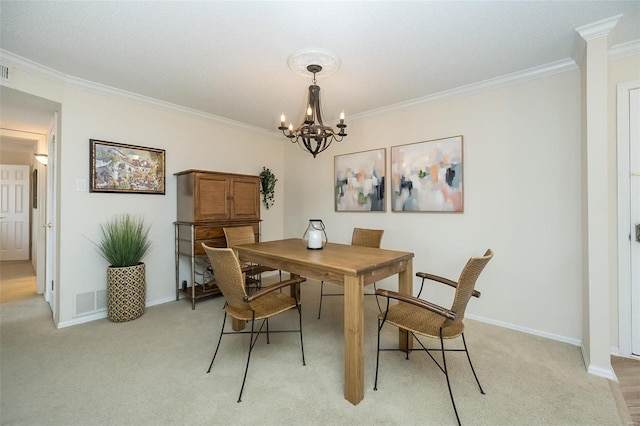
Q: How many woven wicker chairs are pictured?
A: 4